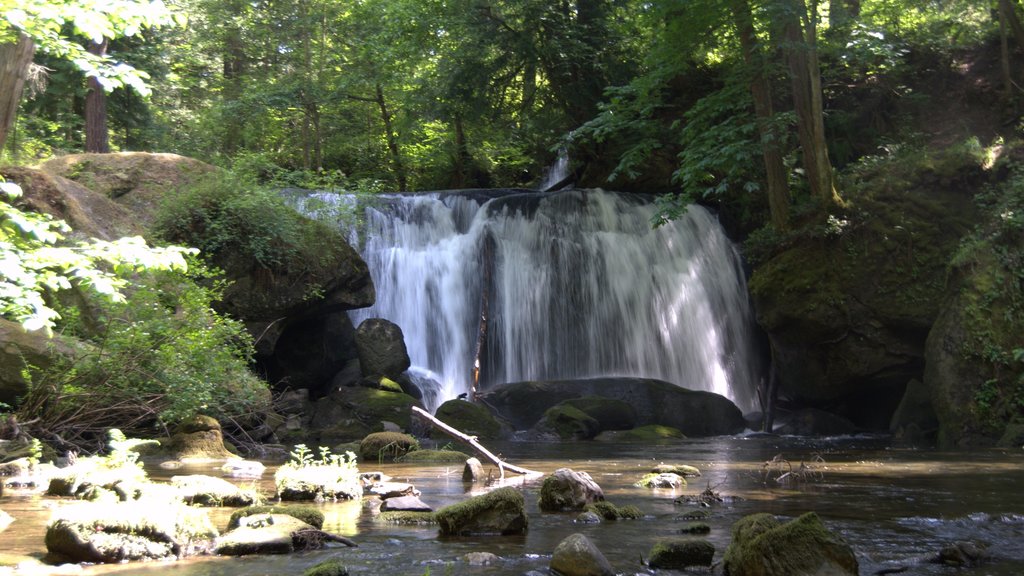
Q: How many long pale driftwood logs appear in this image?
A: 1